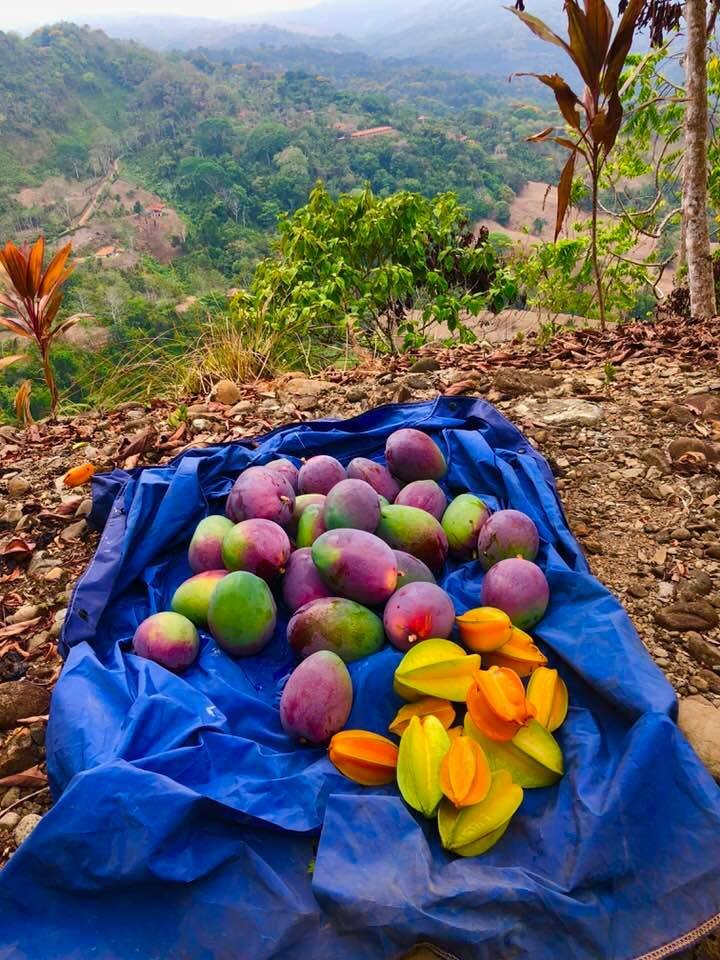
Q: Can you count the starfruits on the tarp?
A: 11